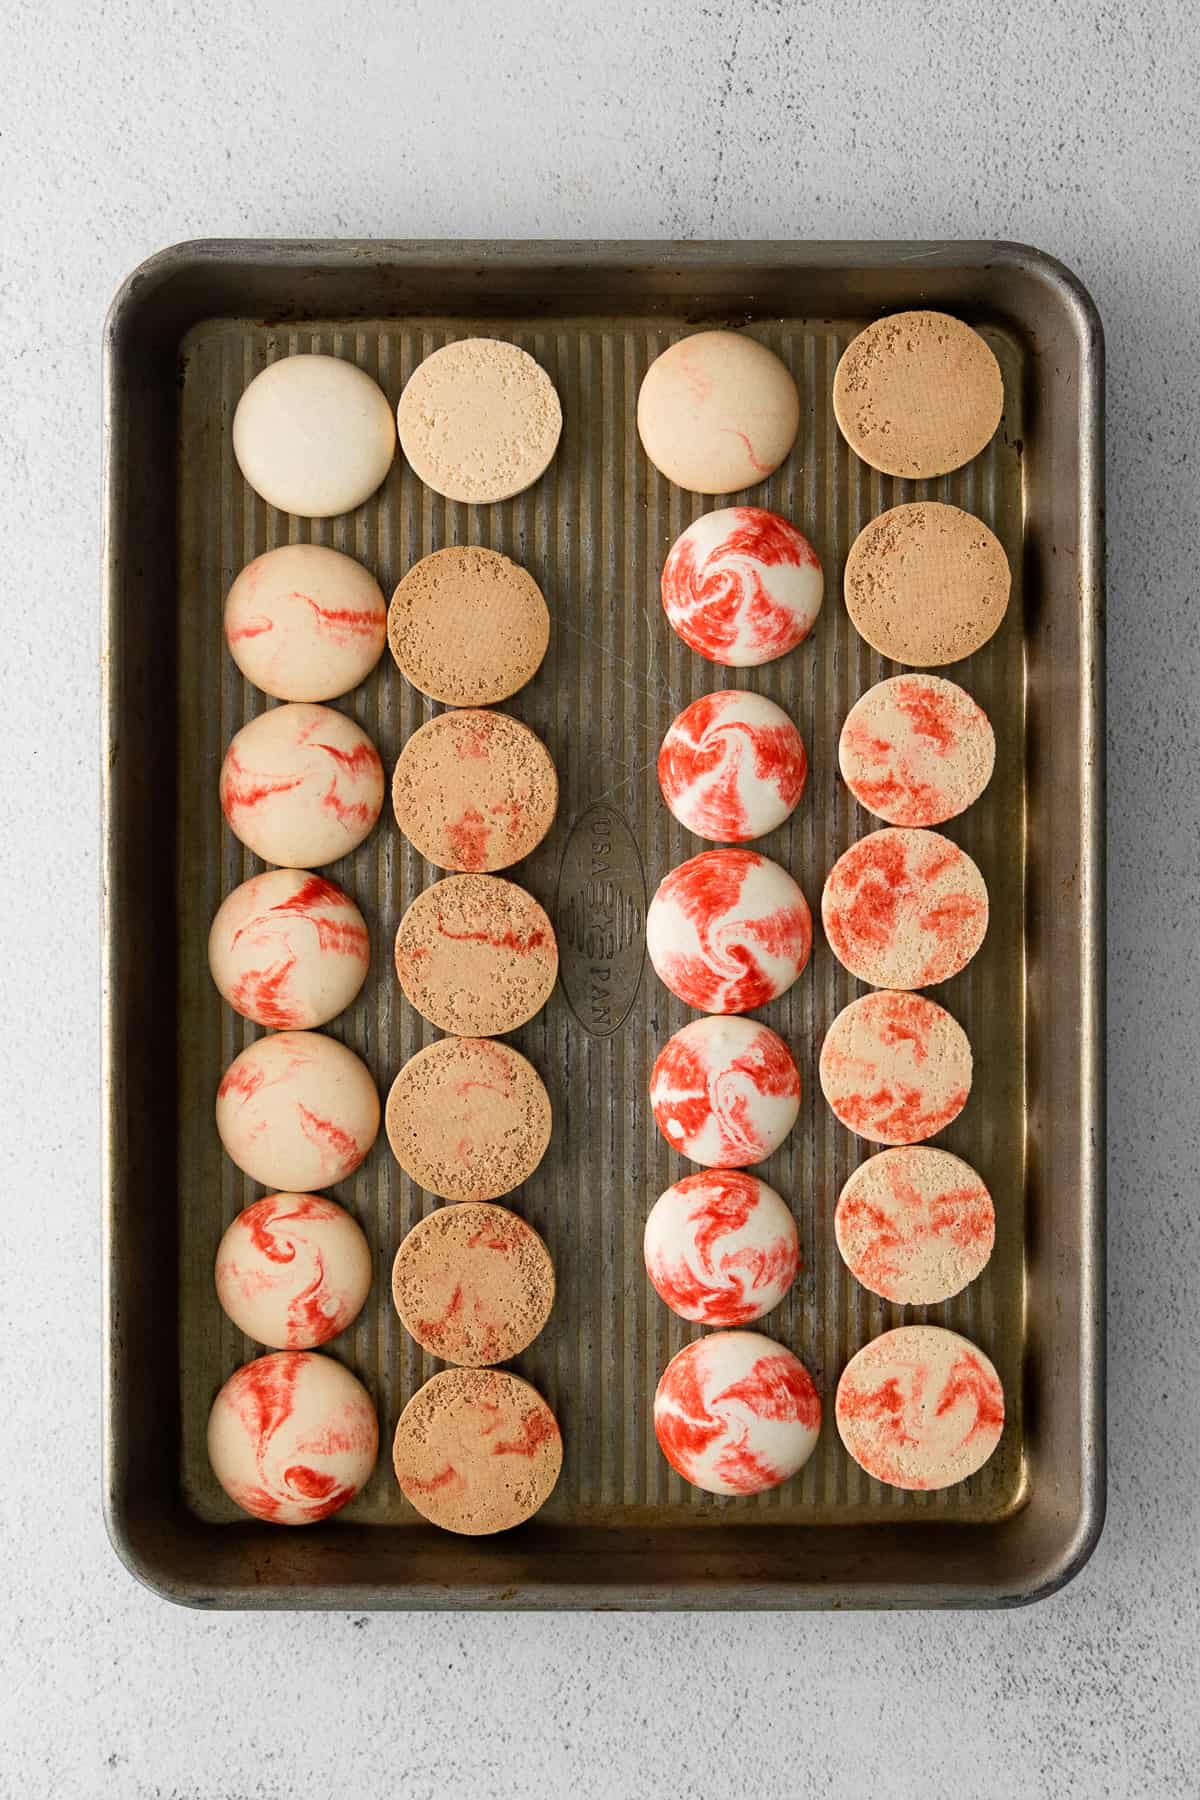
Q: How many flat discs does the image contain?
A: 14